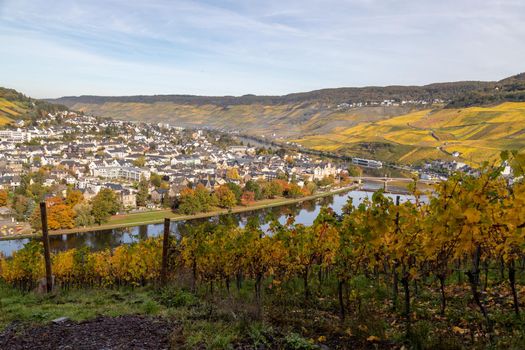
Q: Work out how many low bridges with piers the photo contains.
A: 1